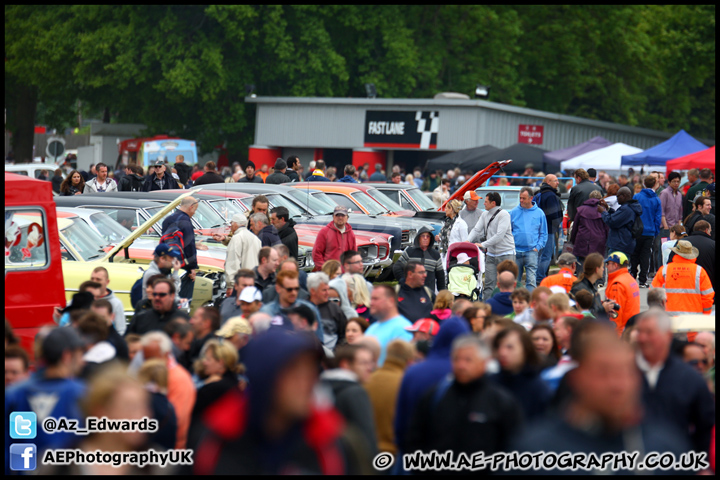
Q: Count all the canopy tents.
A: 6